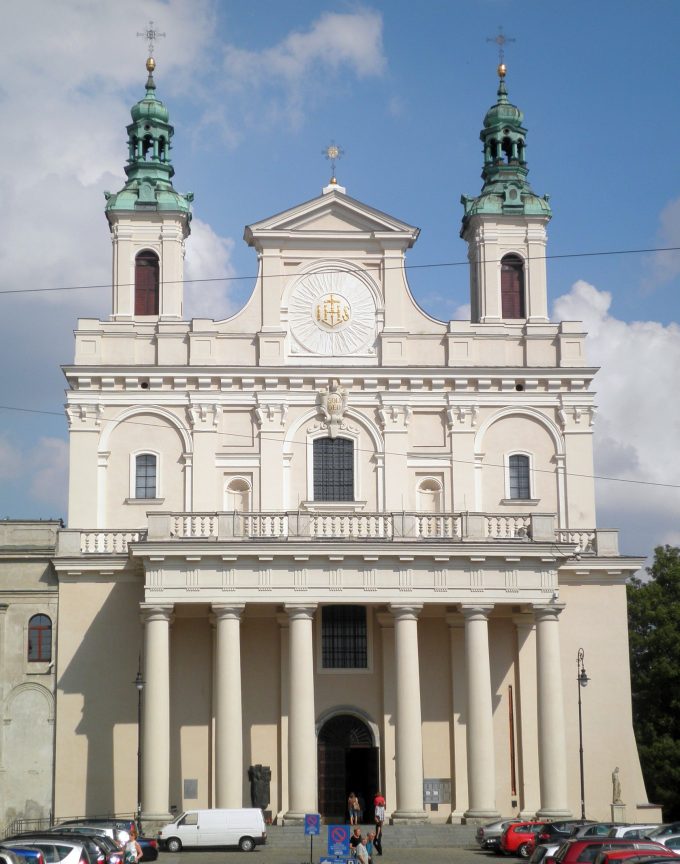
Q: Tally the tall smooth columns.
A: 6